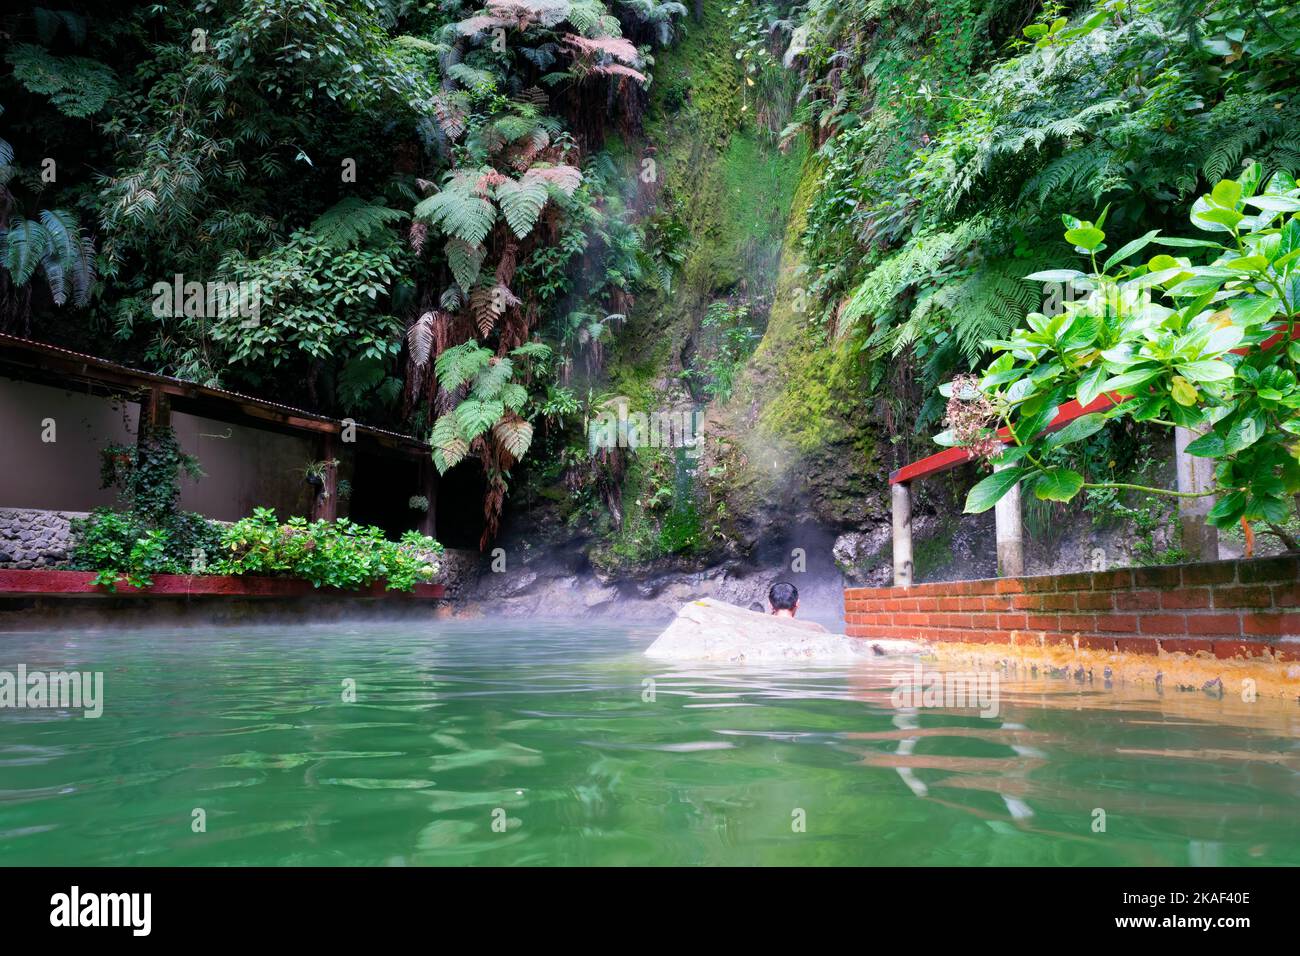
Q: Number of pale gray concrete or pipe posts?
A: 3